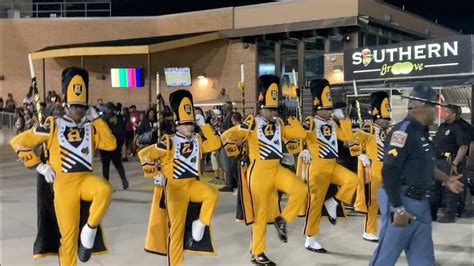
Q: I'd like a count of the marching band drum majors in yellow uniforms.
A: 5